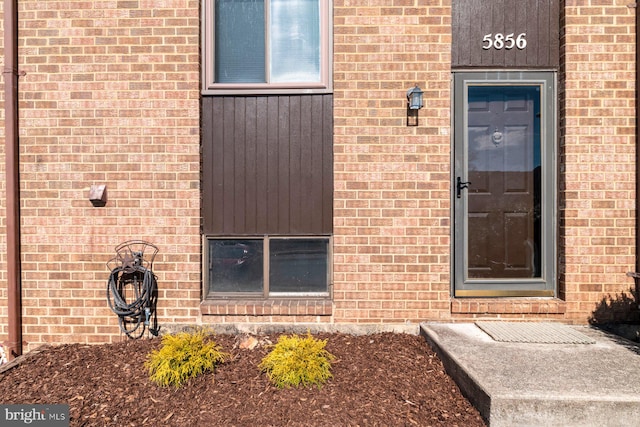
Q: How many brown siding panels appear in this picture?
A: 2